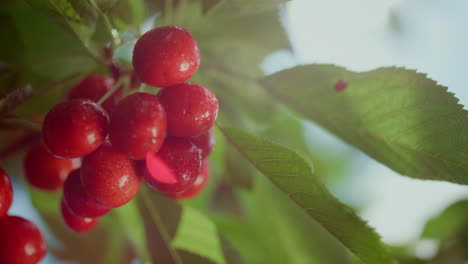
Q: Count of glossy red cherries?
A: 14